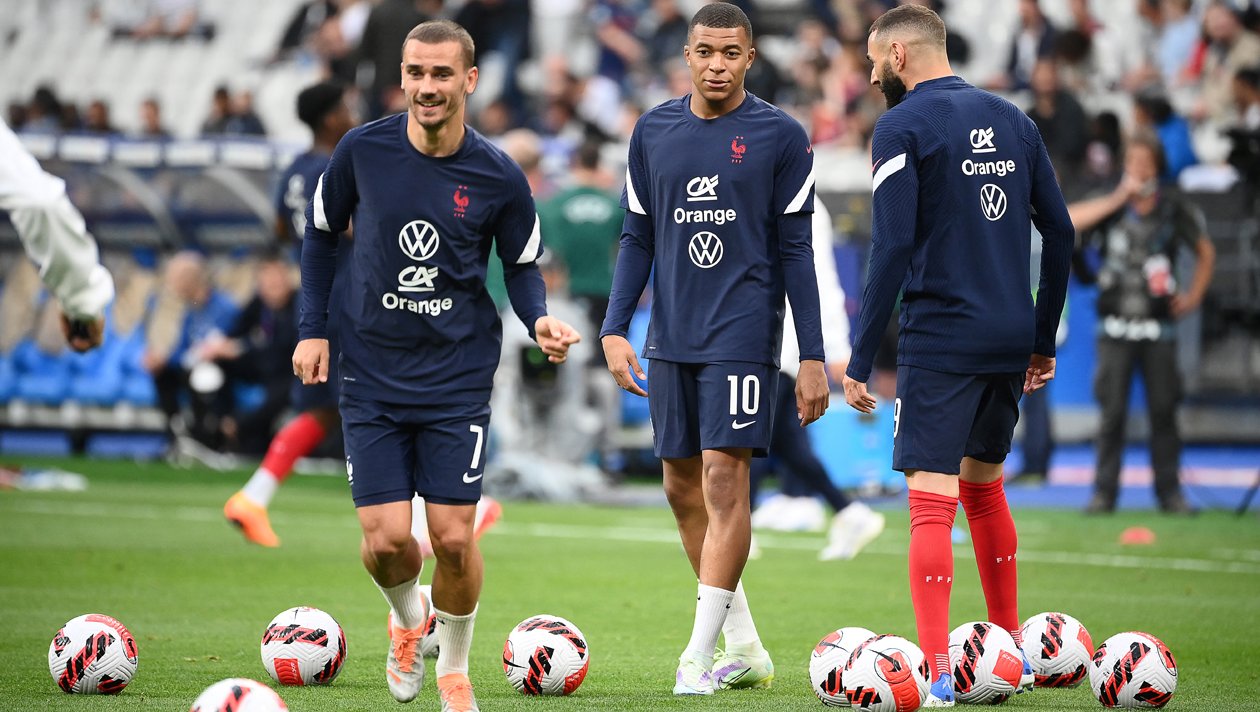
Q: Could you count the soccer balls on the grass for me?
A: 10